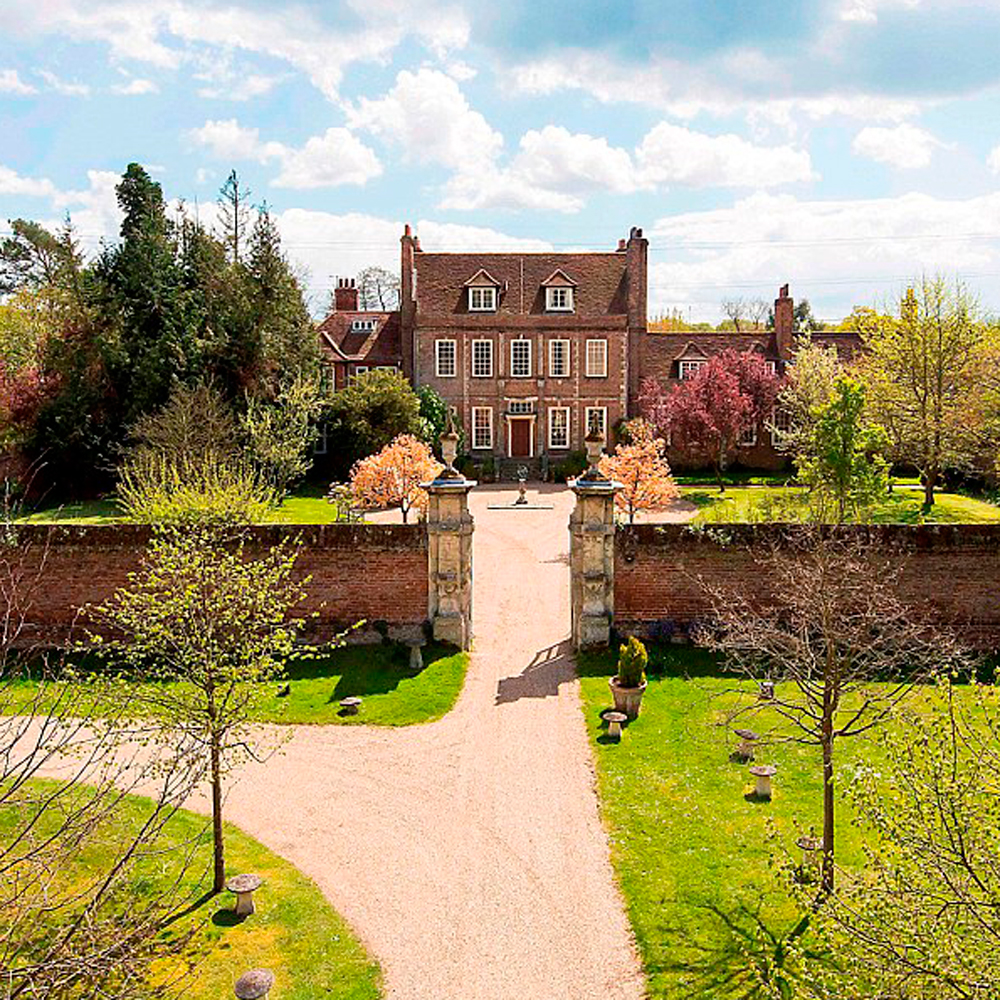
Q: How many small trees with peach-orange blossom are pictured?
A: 2